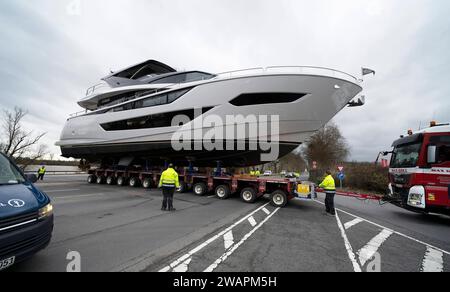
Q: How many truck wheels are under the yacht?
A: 11